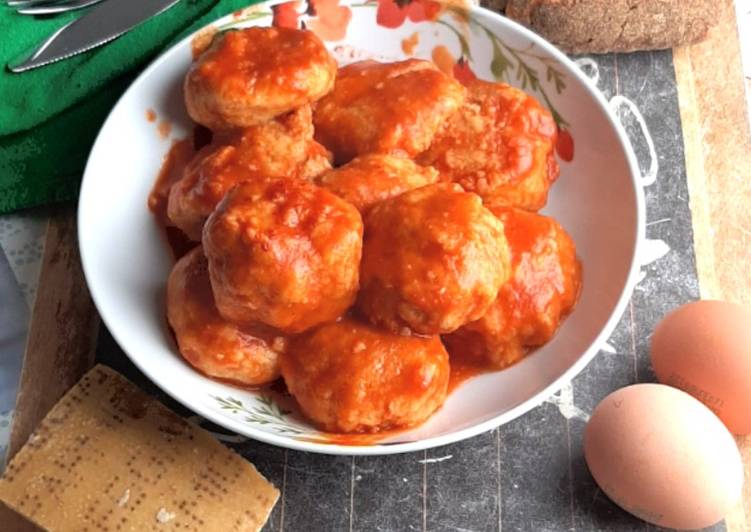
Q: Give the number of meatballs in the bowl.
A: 10